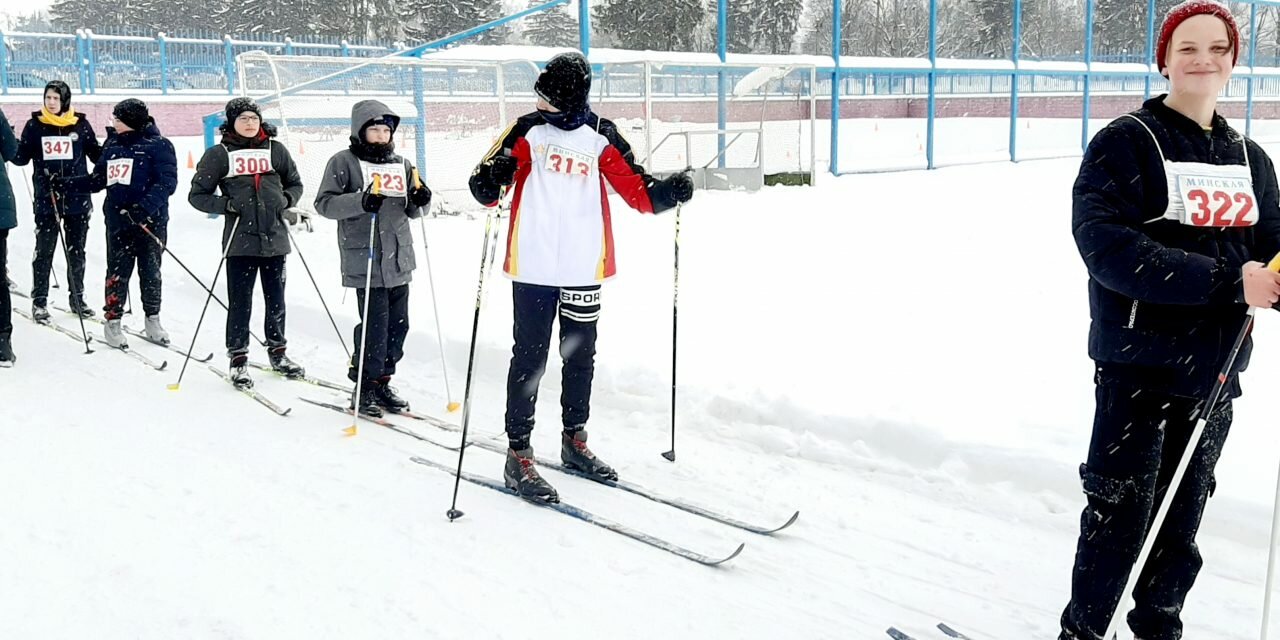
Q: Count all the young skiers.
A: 6